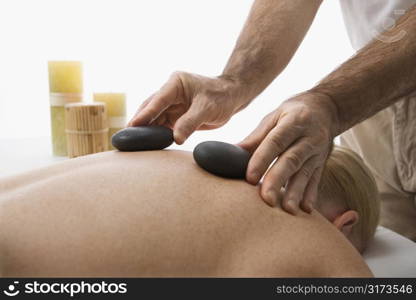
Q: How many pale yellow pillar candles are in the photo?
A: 2